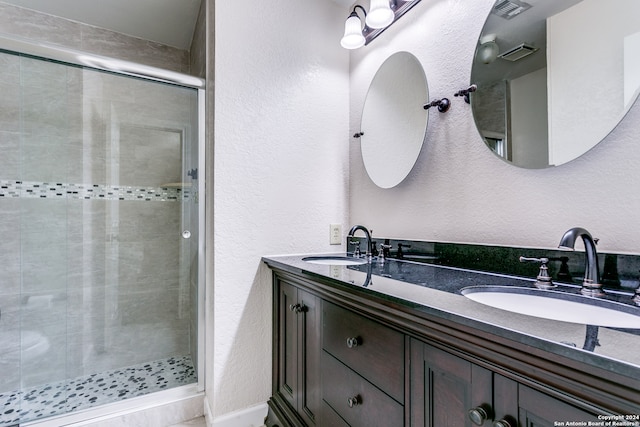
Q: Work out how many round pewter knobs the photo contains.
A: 6